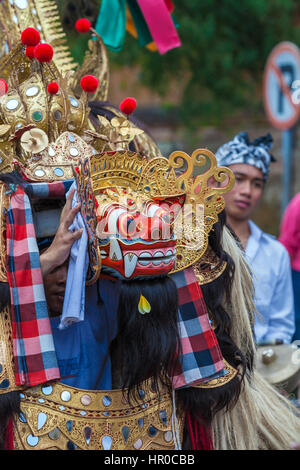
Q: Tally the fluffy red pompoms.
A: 8